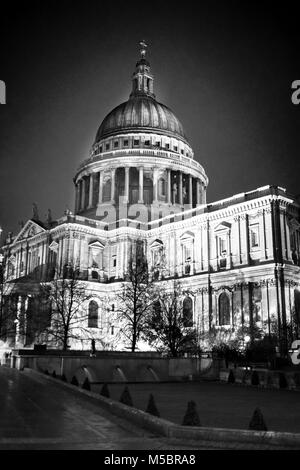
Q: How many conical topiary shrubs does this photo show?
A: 13